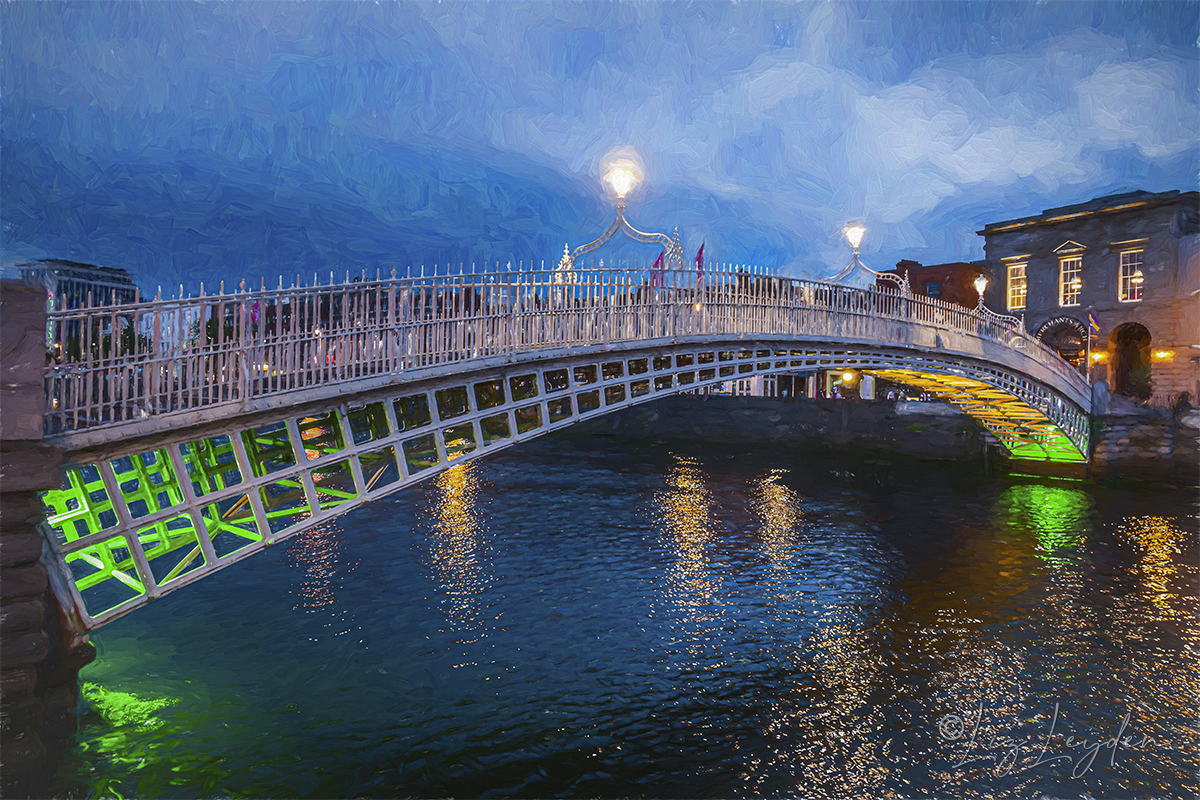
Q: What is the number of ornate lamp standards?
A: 3